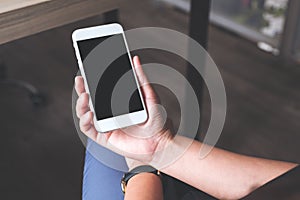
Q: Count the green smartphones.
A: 0